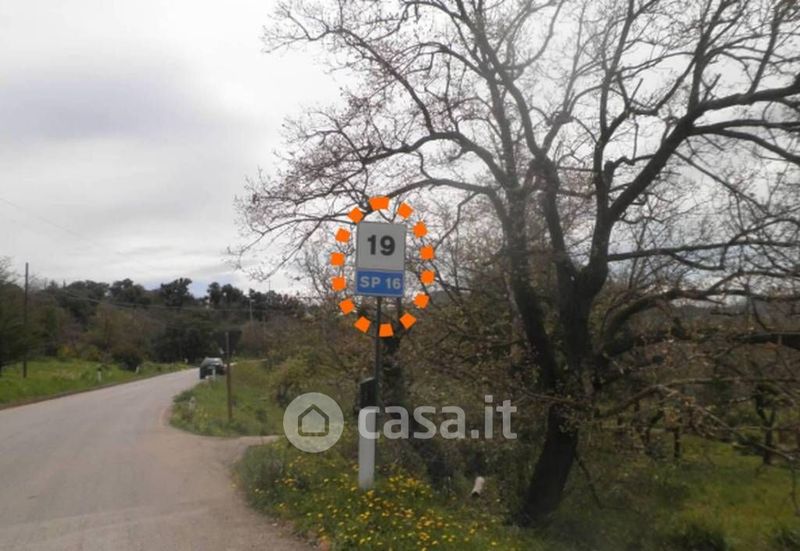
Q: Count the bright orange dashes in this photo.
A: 14